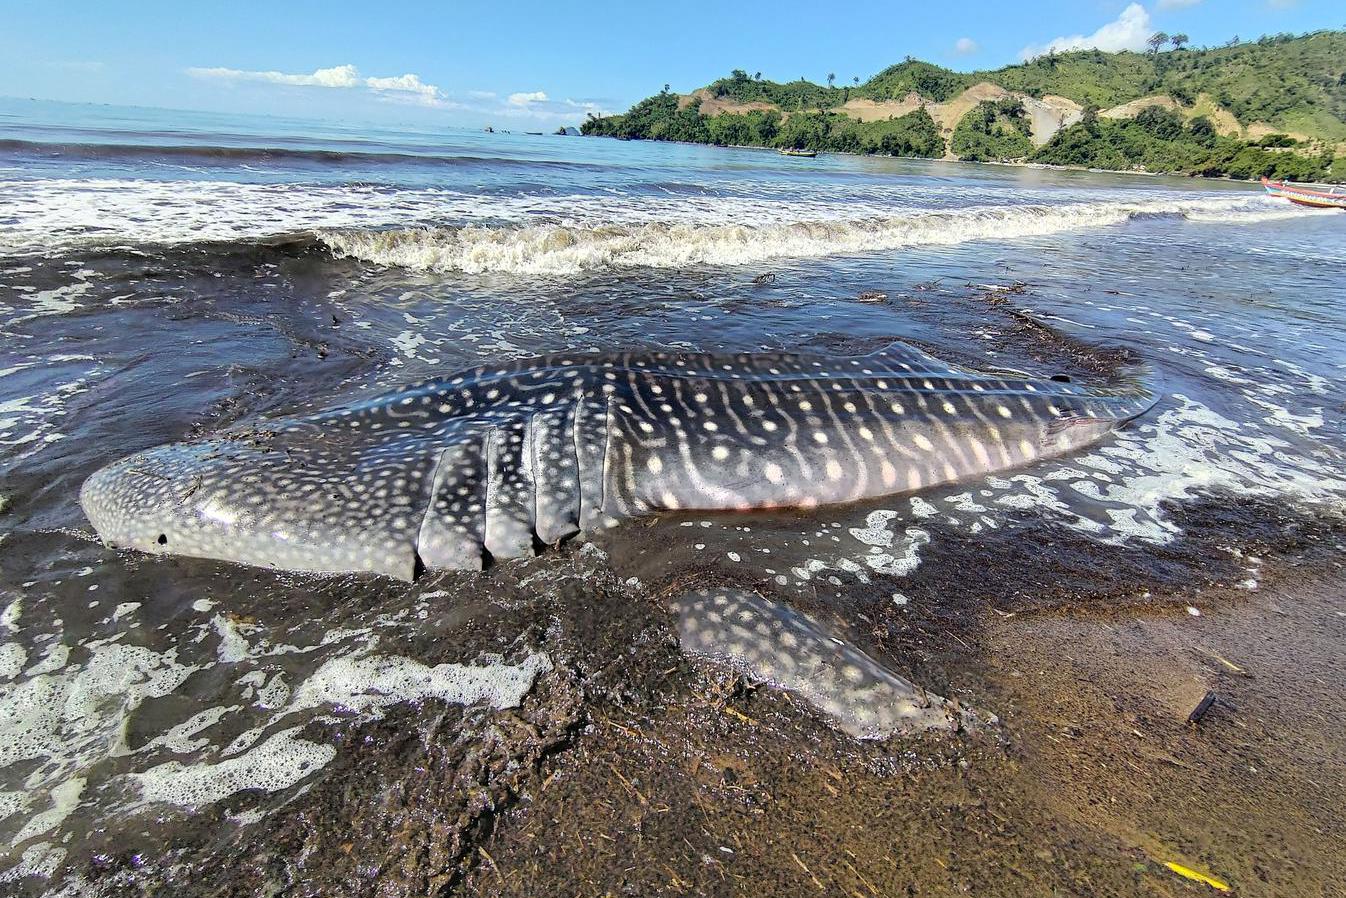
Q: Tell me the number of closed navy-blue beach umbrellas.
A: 0